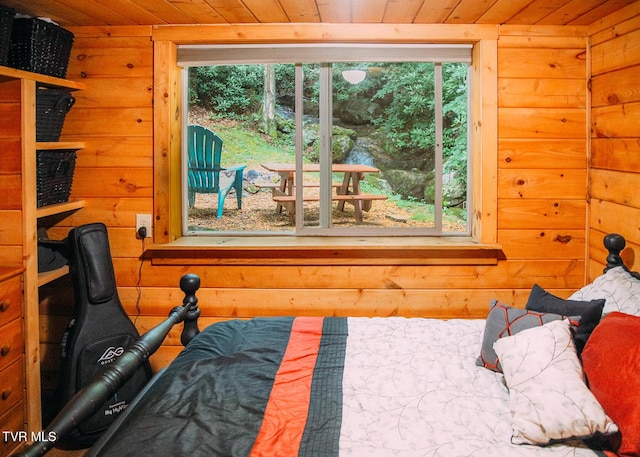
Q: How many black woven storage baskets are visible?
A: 4